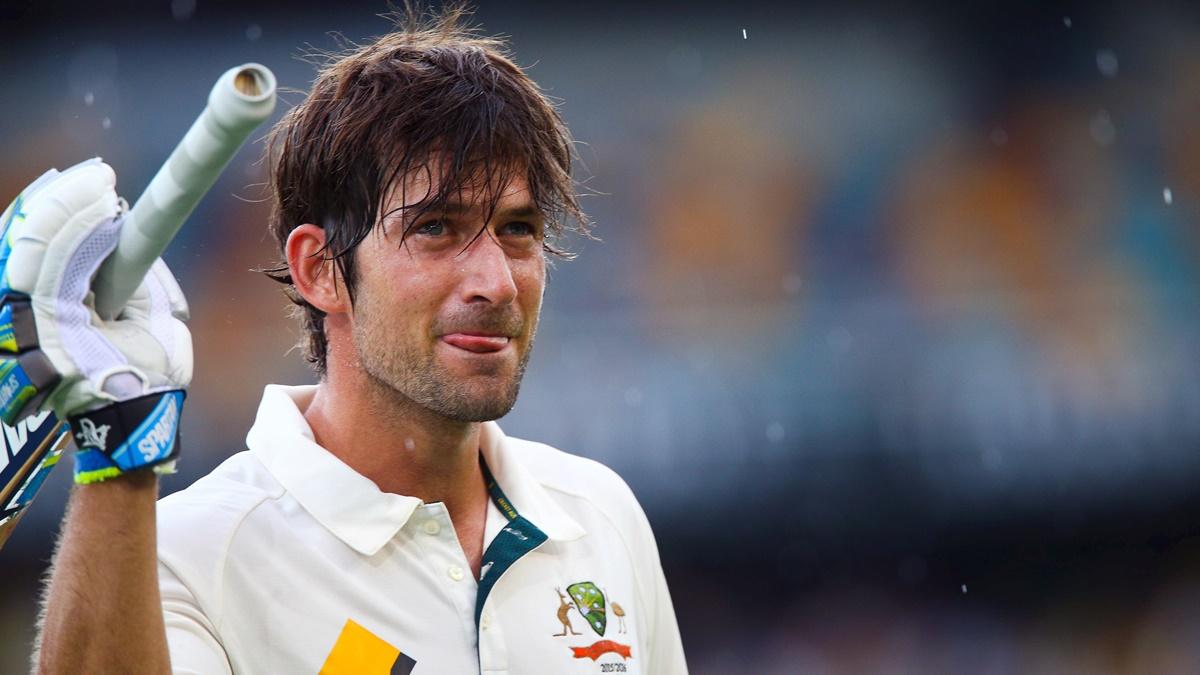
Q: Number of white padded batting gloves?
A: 1